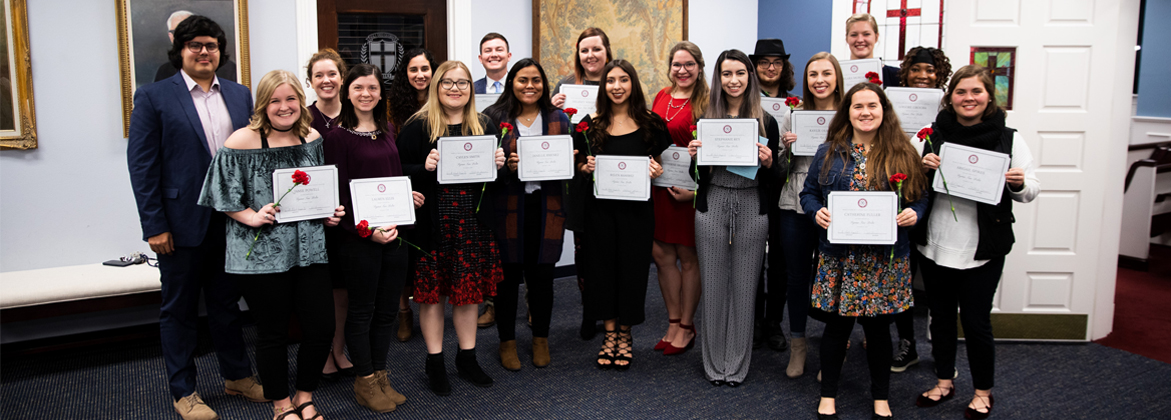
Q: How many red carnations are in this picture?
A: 11